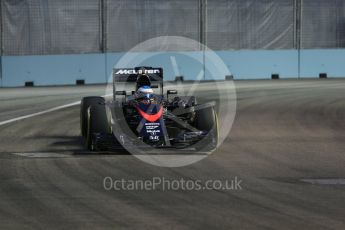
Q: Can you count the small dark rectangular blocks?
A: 6